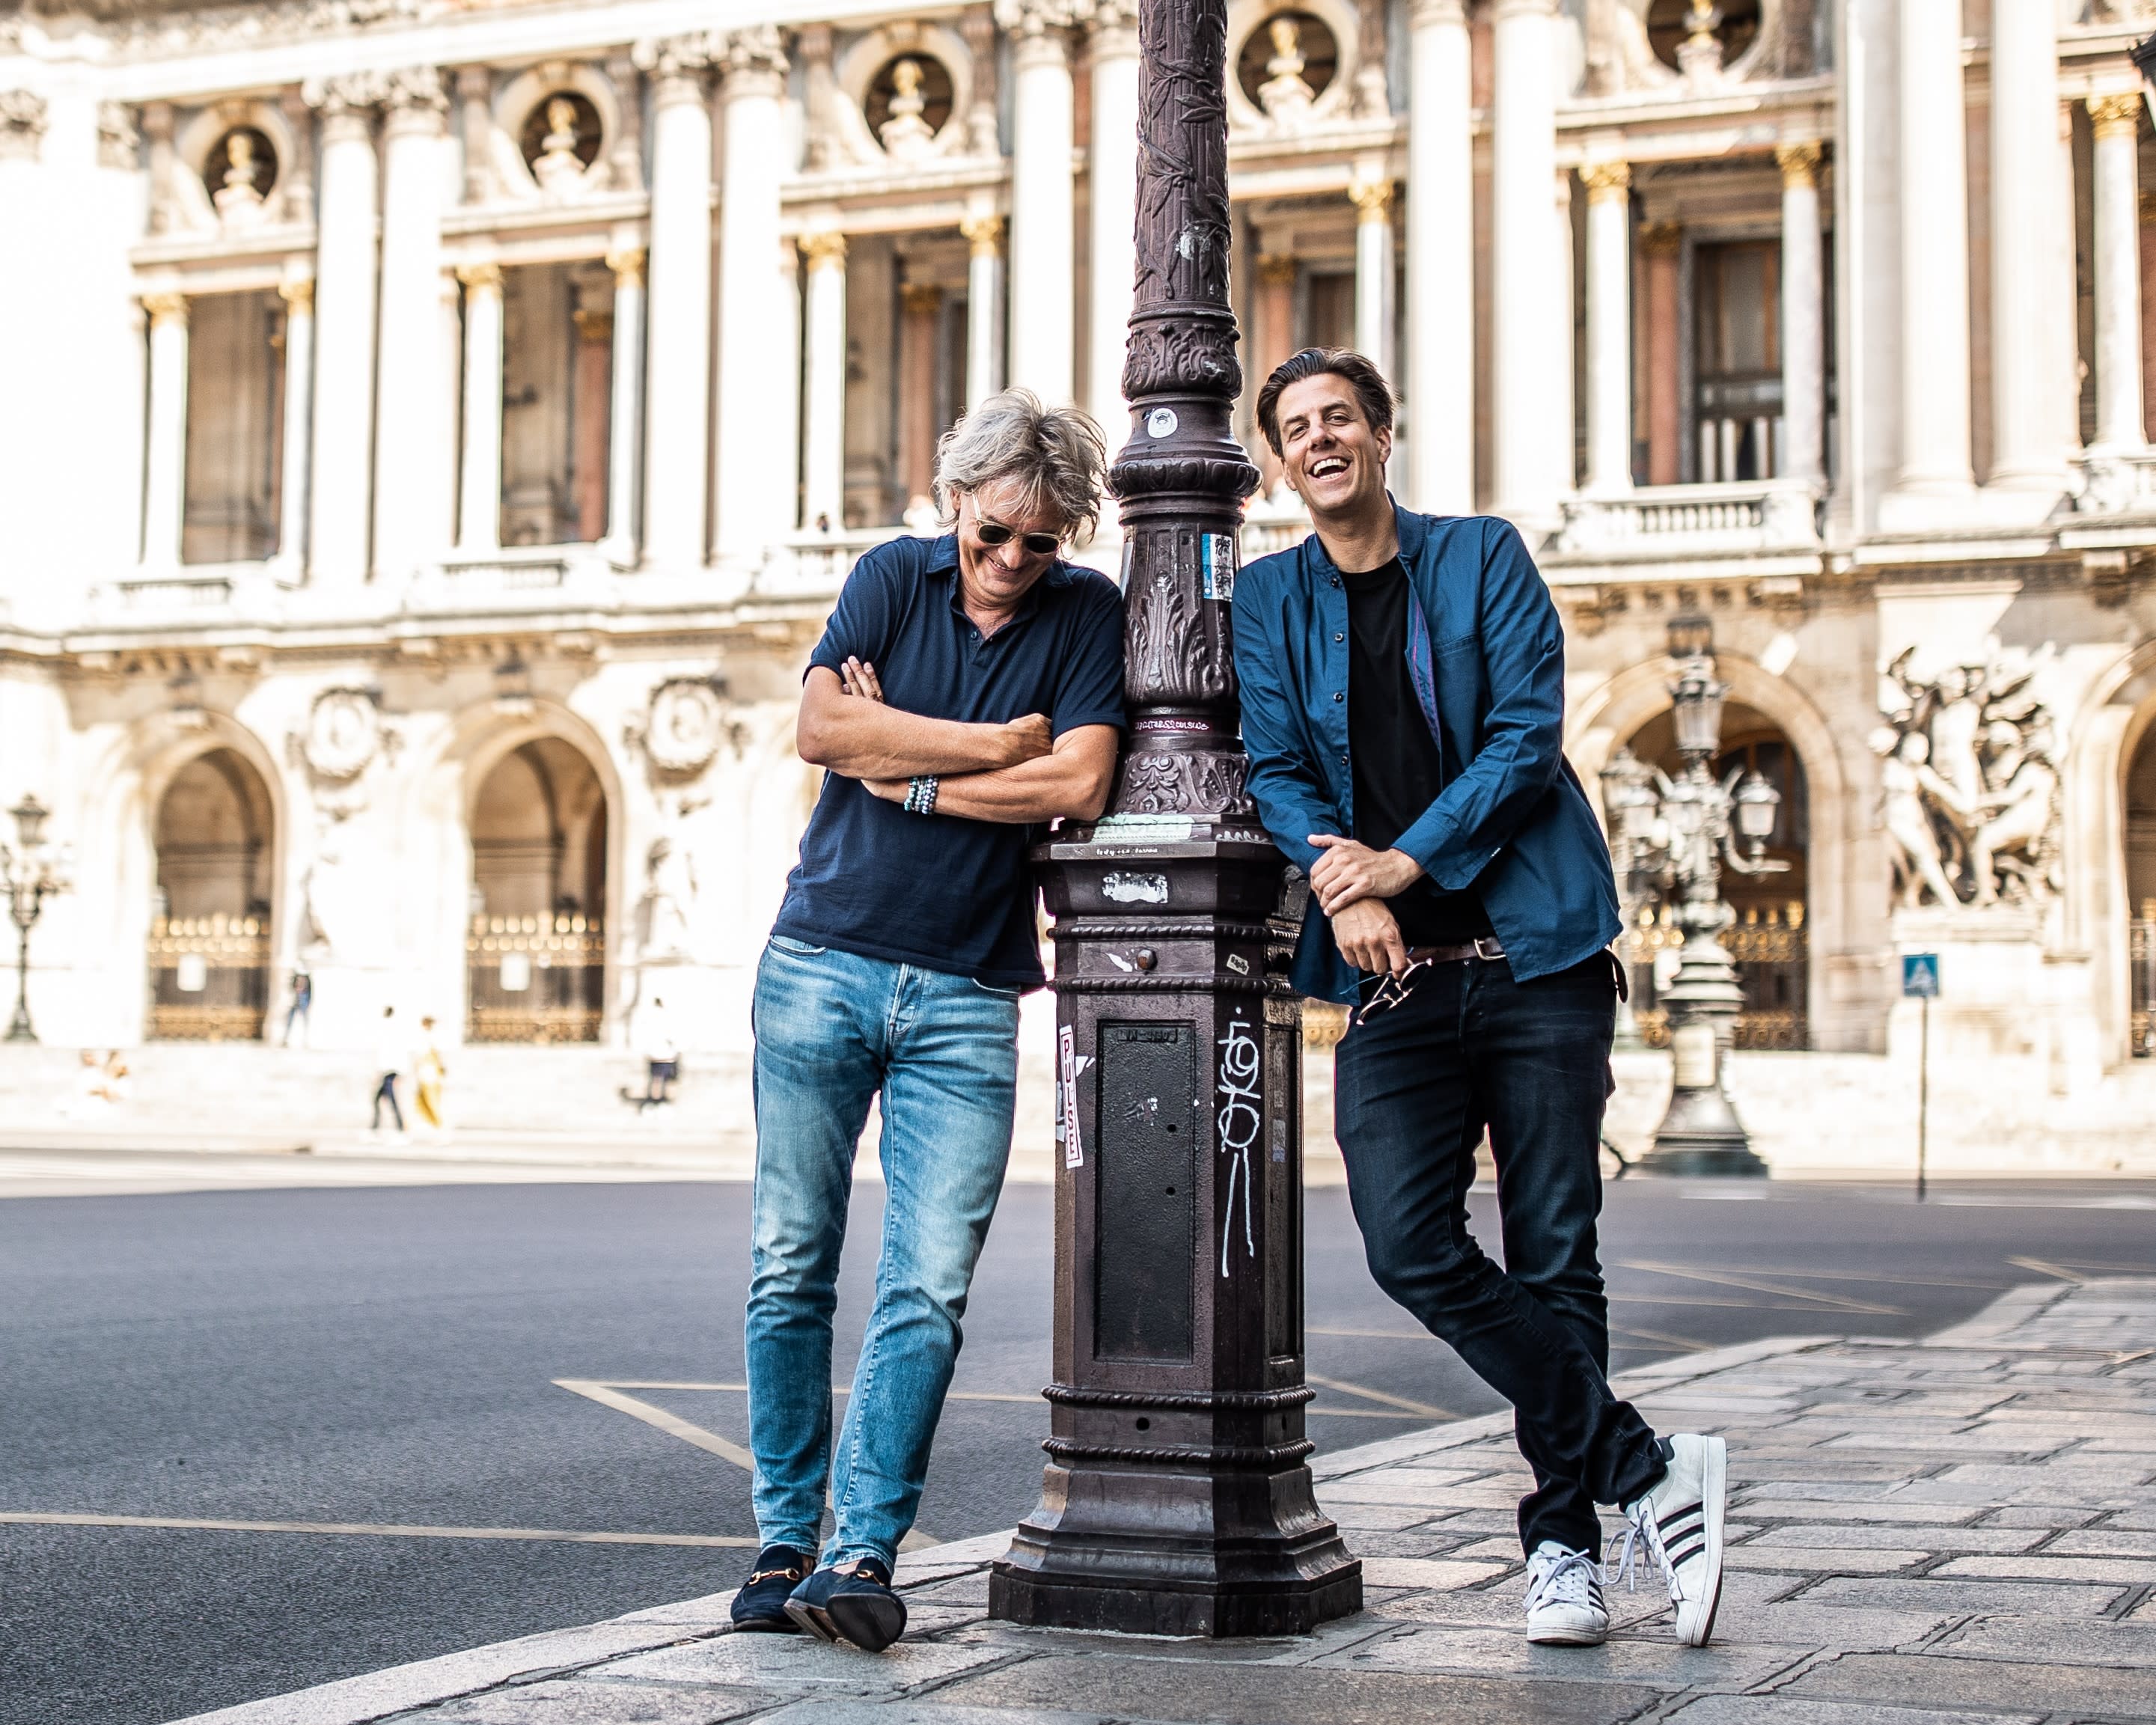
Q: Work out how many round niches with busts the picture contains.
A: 5